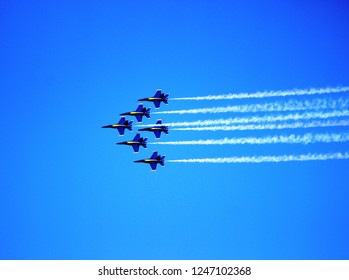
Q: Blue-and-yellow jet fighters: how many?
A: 6